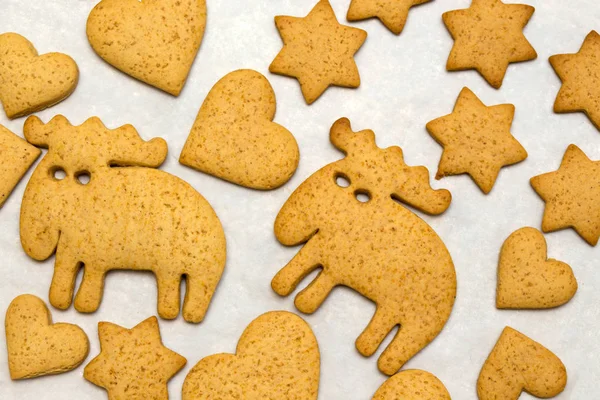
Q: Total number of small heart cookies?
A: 4